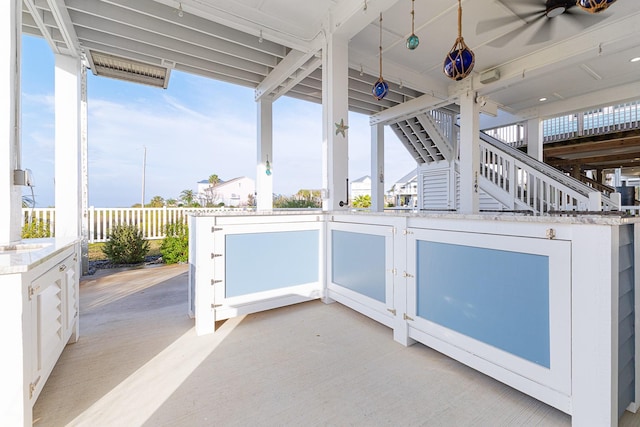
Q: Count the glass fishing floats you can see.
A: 4